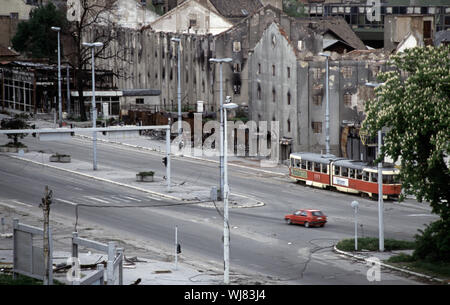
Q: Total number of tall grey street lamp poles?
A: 7